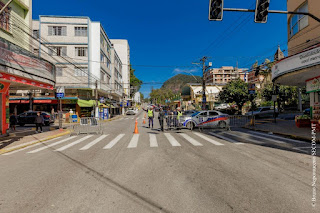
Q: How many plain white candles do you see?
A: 0